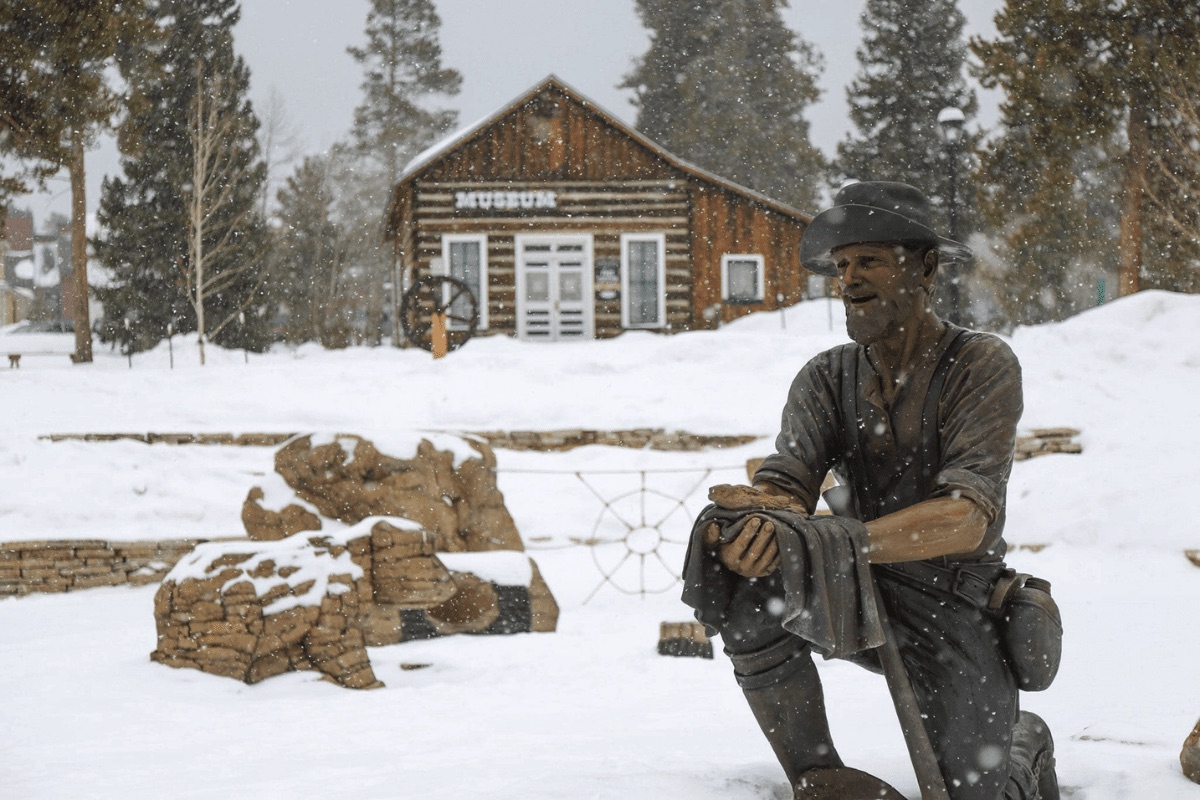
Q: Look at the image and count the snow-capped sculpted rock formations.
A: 2